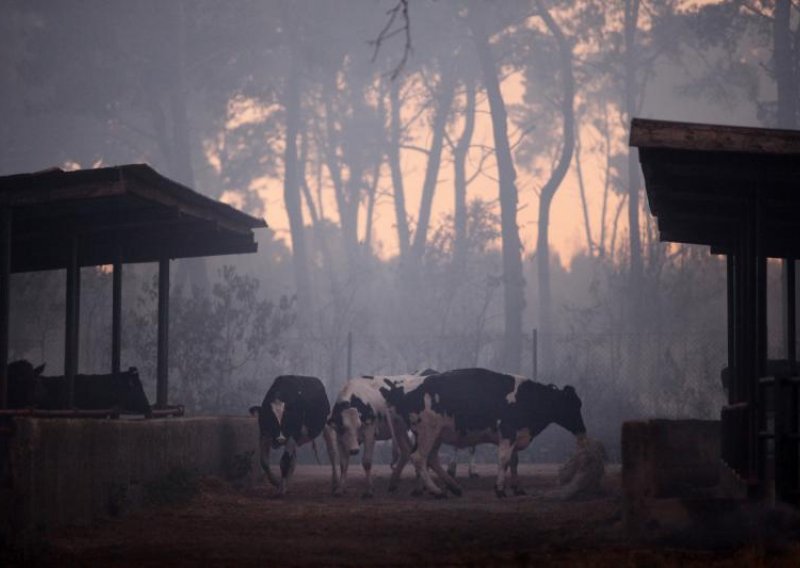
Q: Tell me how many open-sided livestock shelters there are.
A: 2